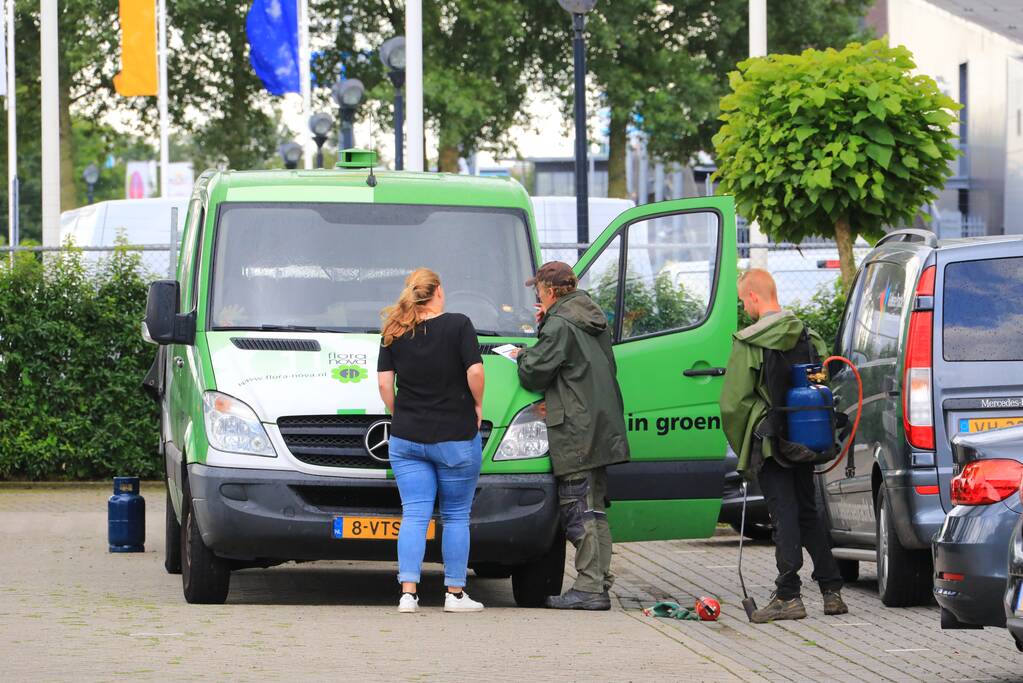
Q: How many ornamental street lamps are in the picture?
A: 6